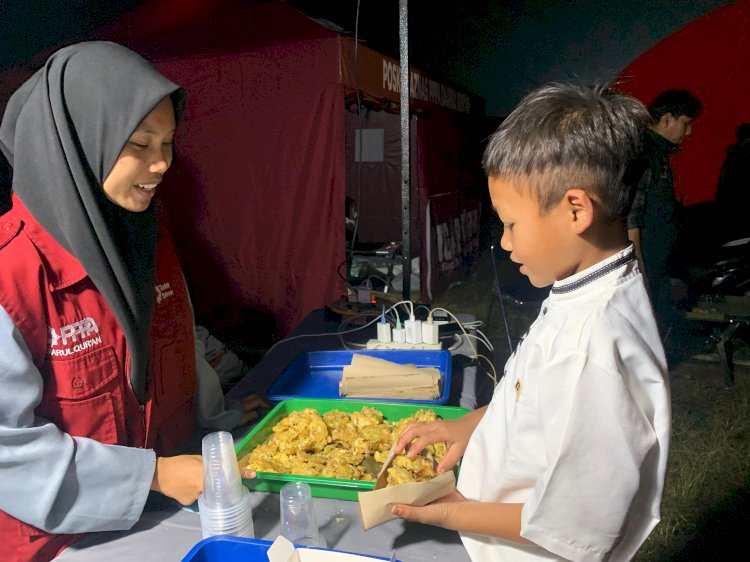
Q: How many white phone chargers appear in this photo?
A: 4